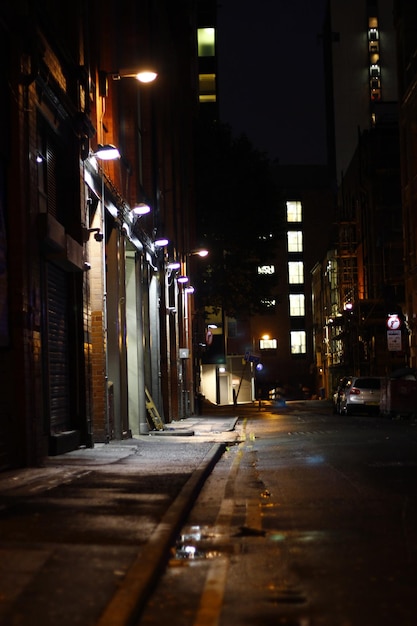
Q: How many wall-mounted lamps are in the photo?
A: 8